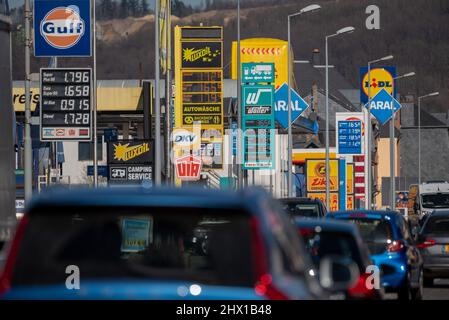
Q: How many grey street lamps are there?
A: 5